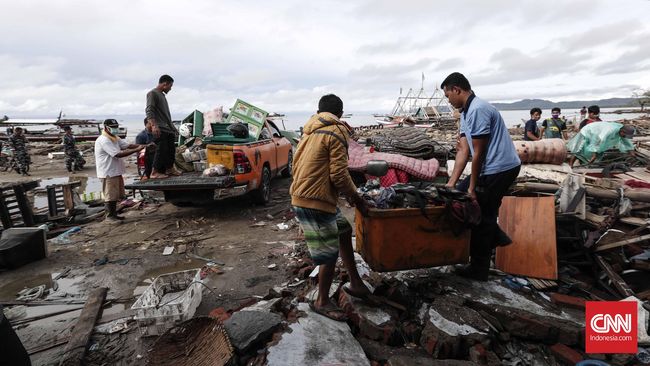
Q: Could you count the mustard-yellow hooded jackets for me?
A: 1